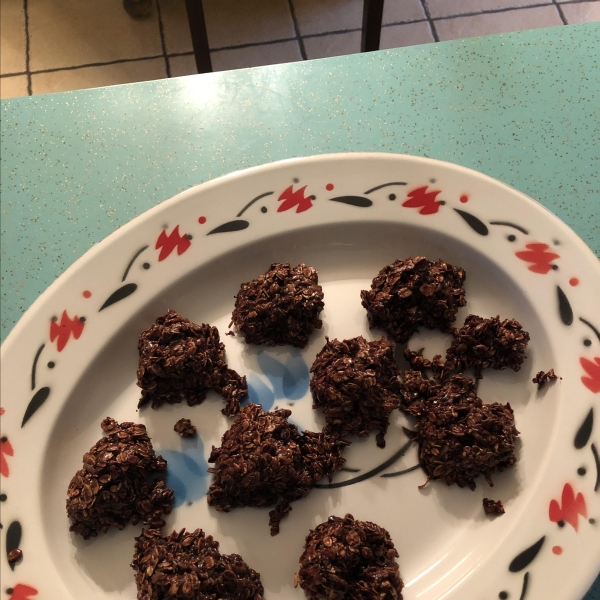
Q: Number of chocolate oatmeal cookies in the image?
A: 10